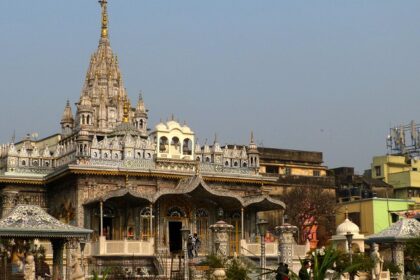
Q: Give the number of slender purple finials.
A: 0